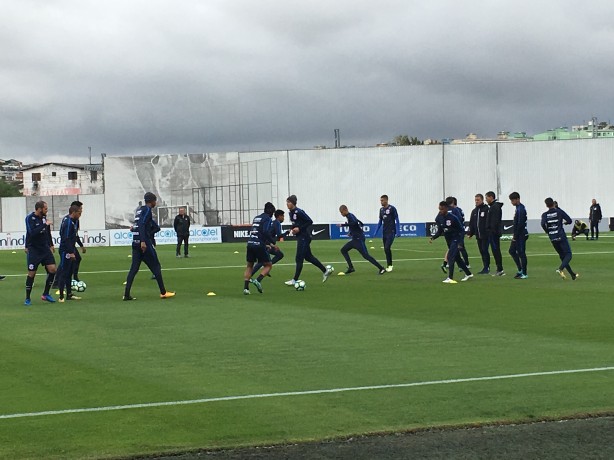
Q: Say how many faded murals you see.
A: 1